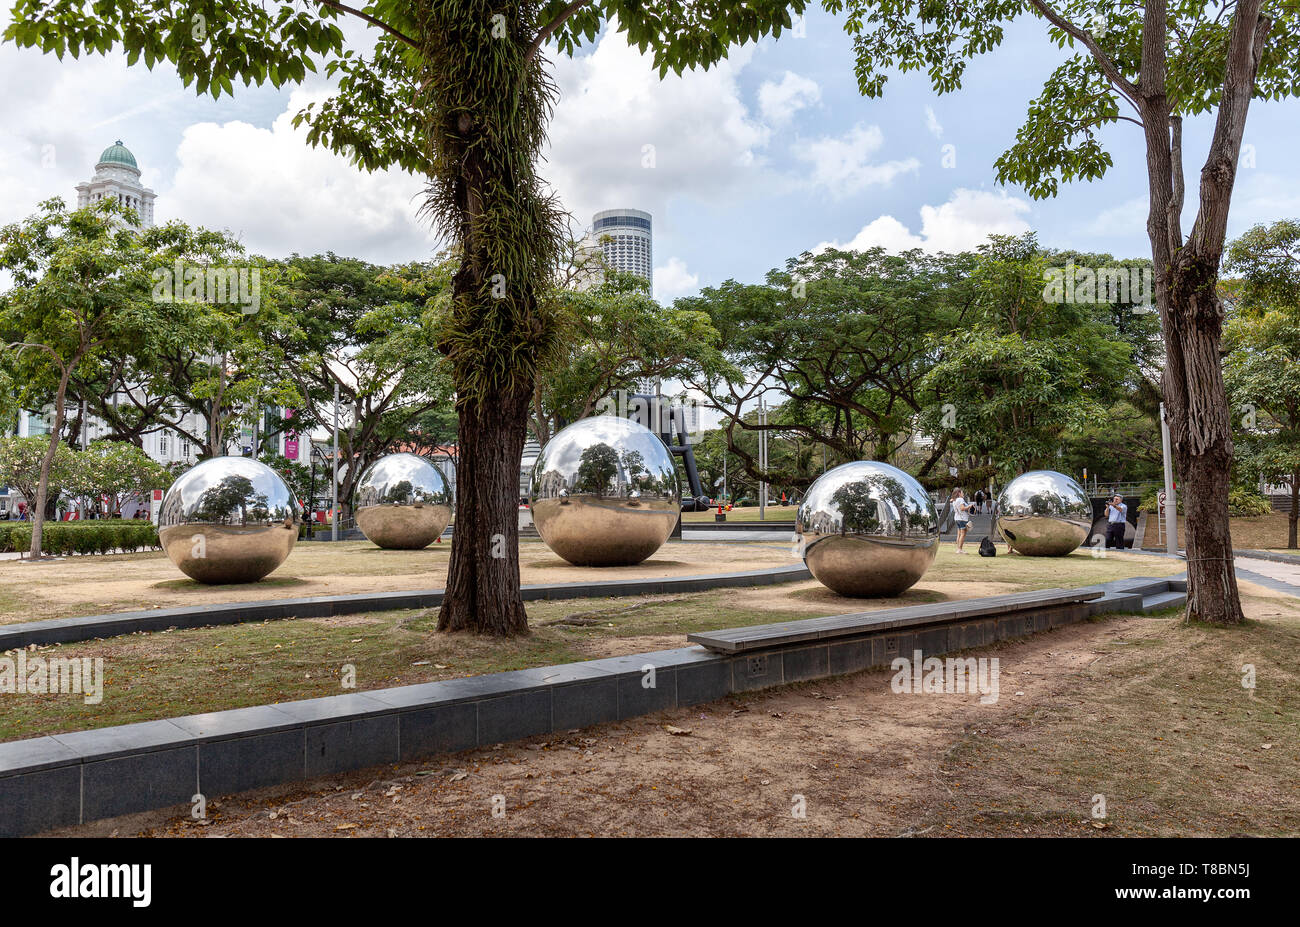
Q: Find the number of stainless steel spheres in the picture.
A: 5